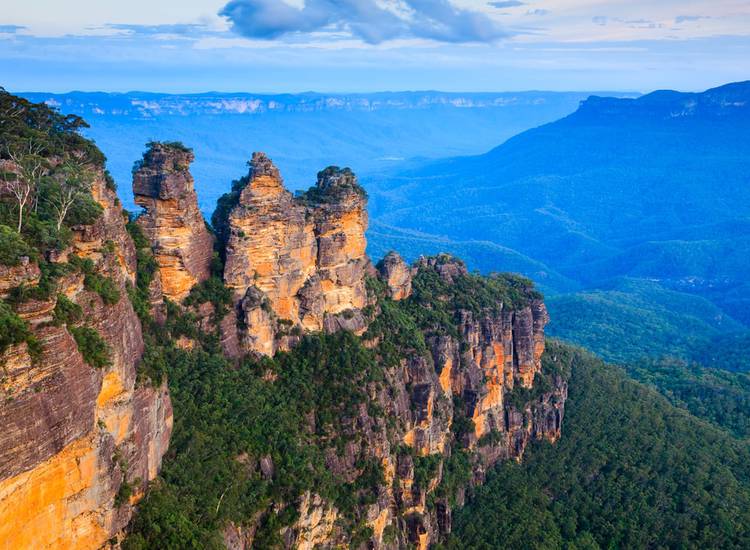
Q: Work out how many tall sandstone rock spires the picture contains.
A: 3